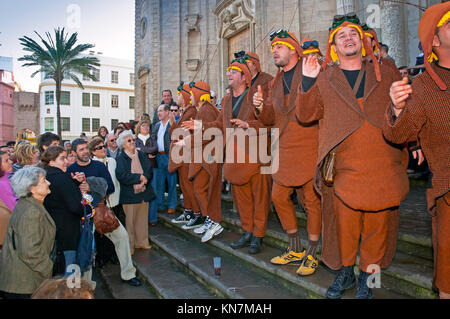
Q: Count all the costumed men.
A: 9